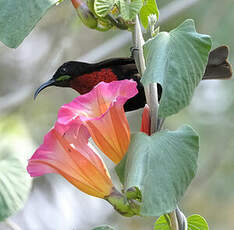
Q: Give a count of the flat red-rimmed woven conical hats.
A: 0